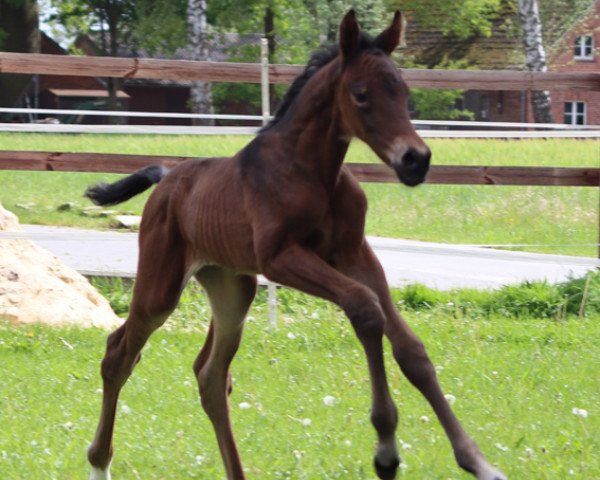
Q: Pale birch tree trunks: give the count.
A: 2